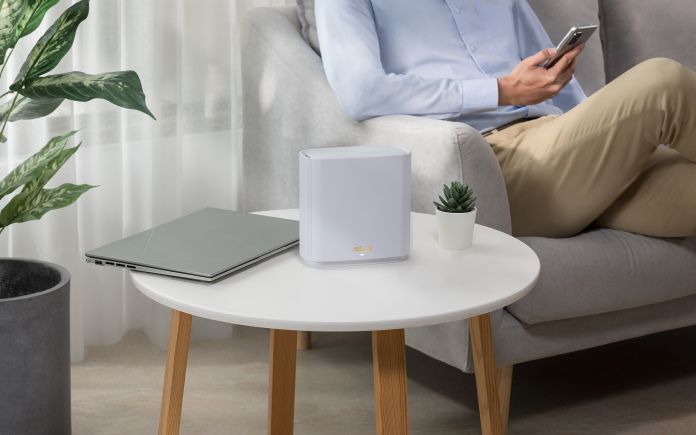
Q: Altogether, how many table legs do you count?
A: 4